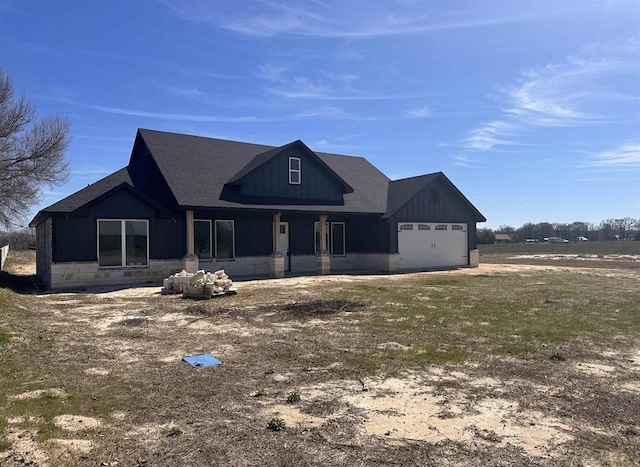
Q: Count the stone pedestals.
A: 3